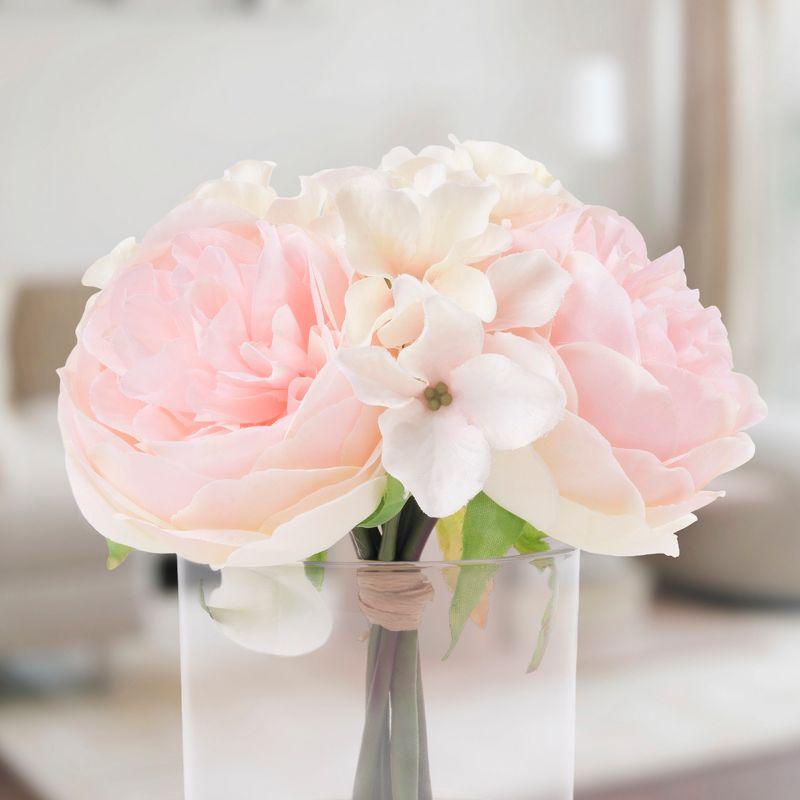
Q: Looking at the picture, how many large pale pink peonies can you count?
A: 2